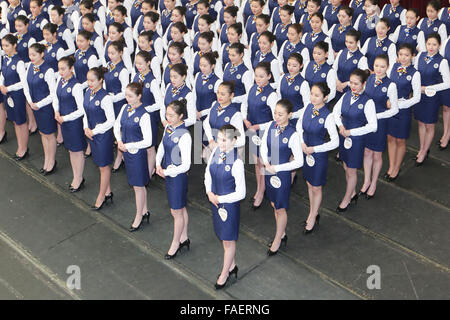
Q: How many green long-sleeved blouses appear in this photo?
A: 0